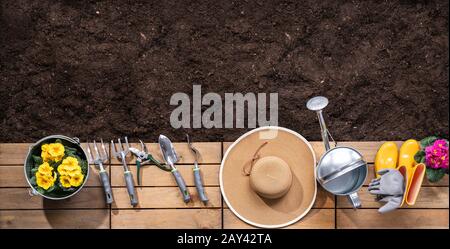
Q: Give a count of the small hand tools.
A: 5